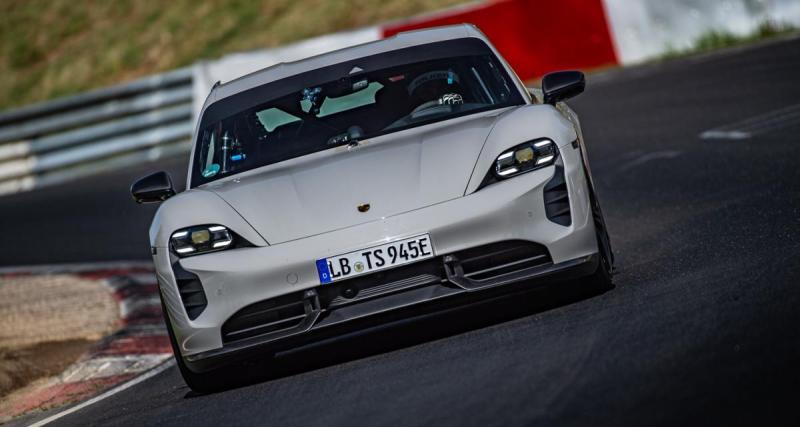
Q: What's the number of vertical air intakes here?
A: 2